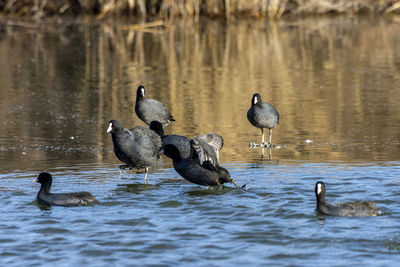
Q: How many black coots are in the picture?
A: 7